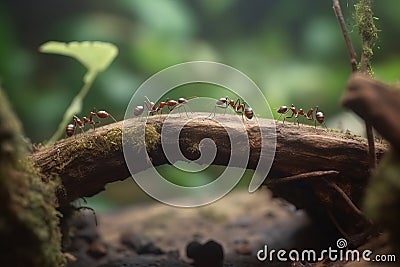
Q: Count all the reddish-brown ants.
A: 4